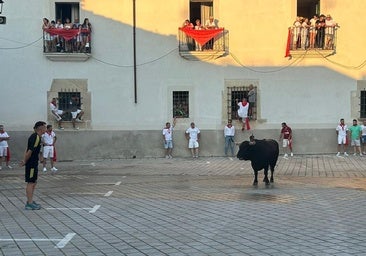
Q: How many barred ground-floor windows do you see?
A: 4